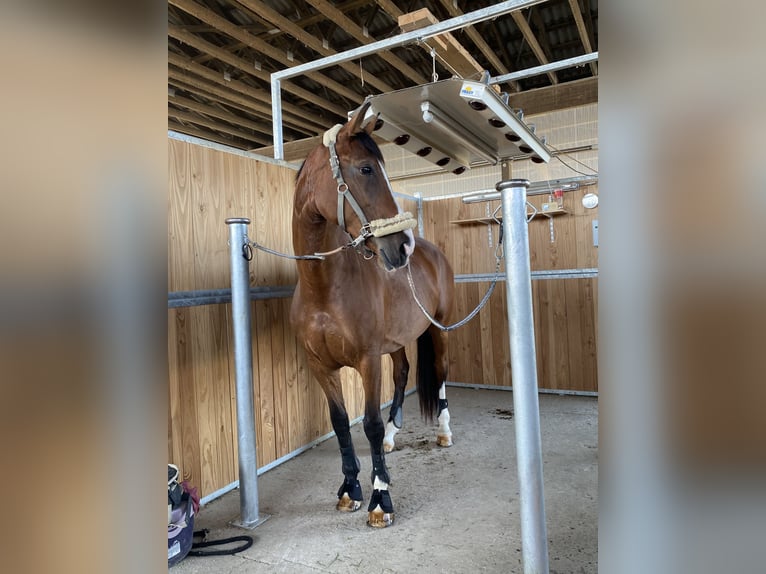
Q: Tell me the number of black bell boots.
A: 2